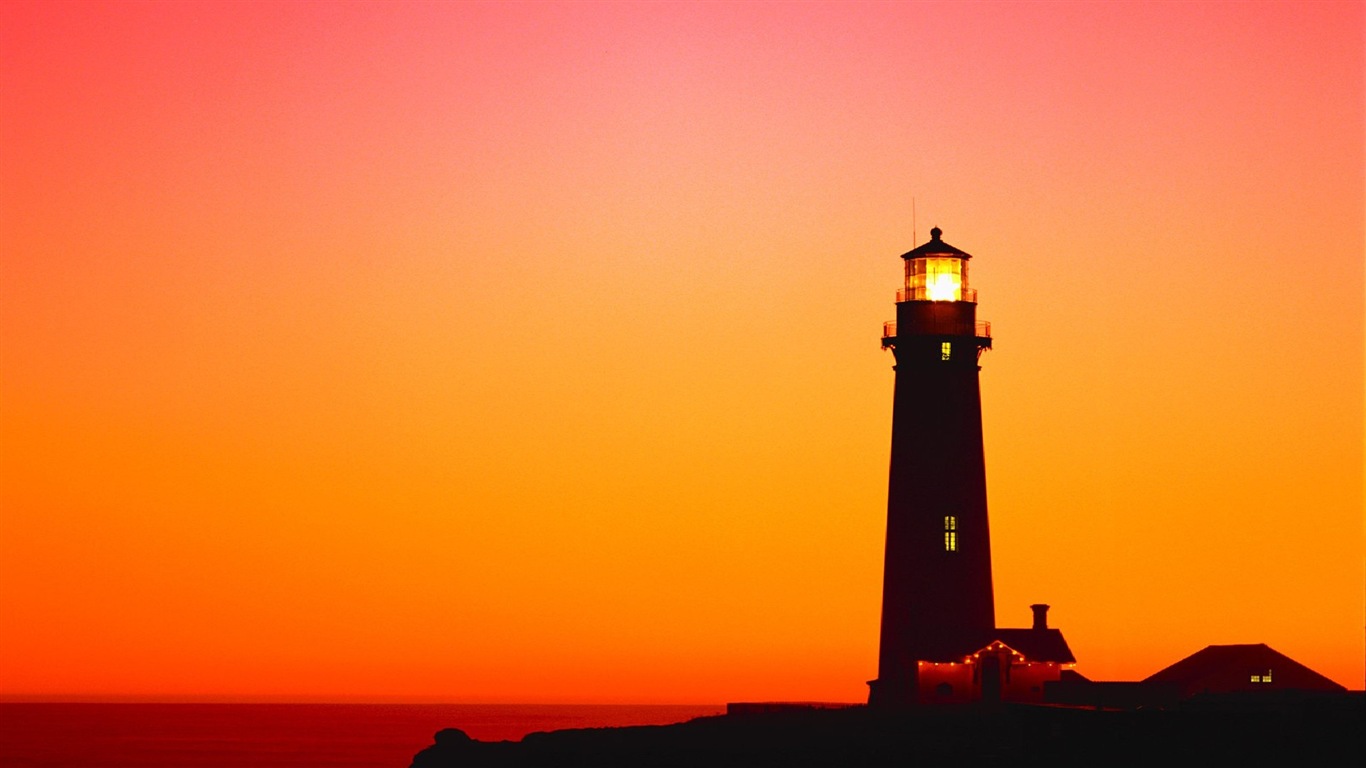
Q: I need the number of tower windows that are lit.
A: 2